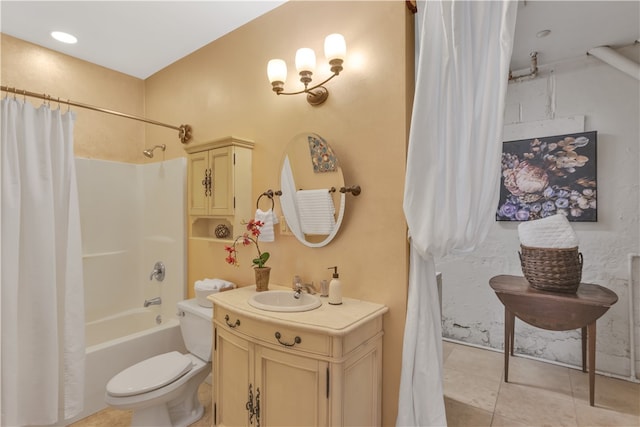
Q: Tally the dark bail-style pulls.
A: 2